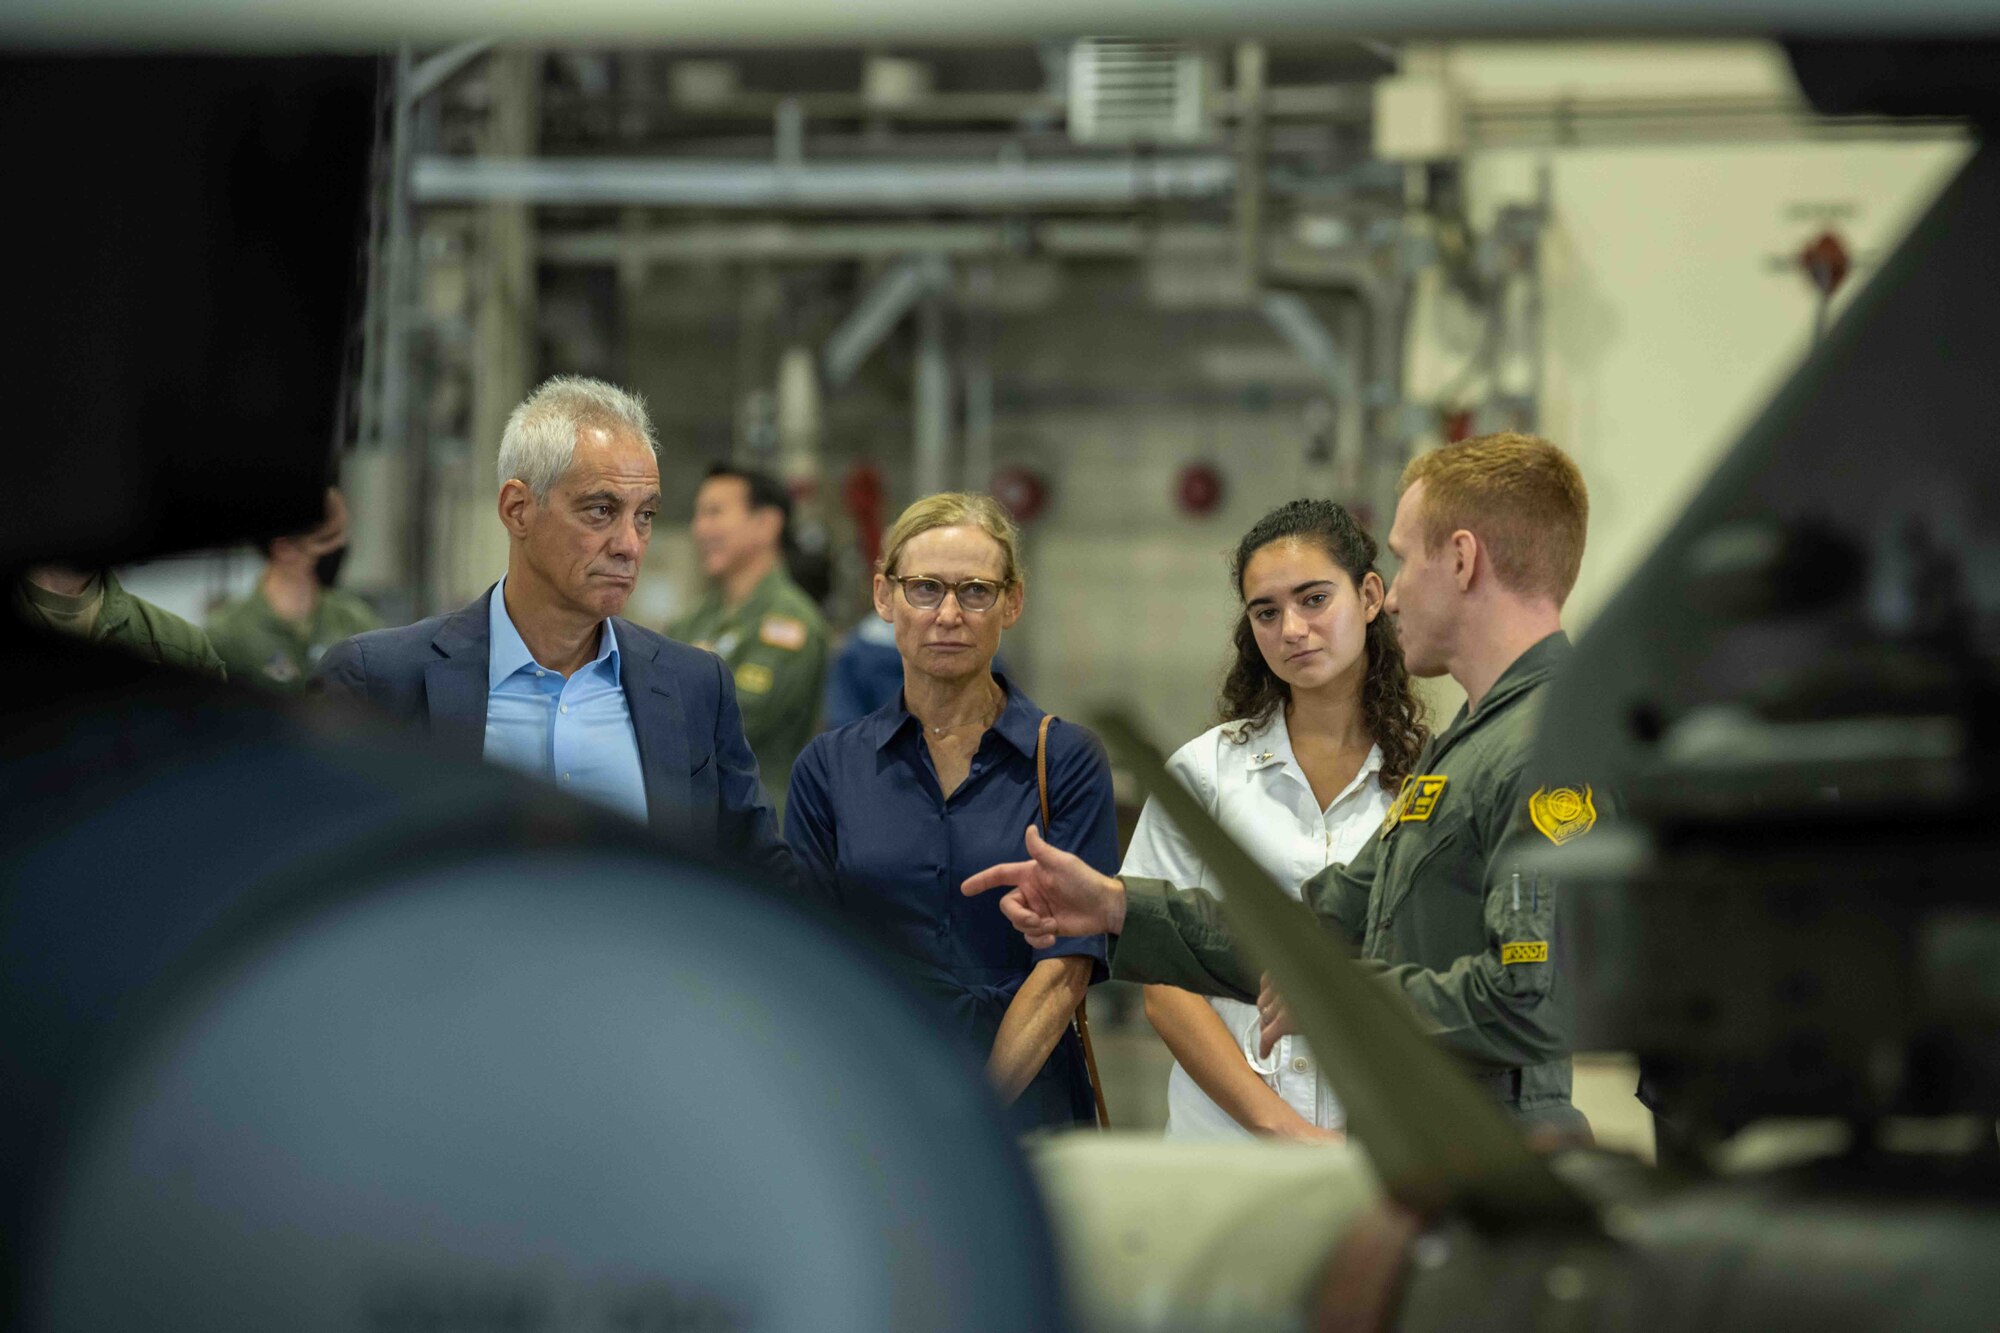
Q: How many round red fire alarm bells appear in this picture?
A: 2